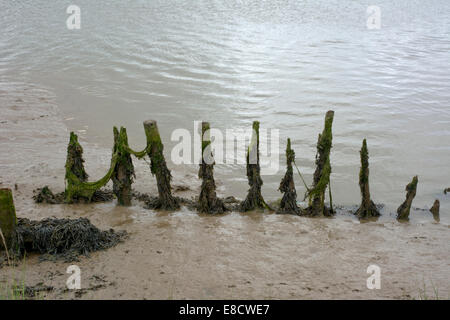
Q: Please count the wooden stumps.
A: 11